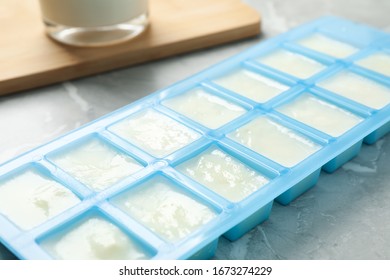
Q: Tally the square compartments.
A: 14